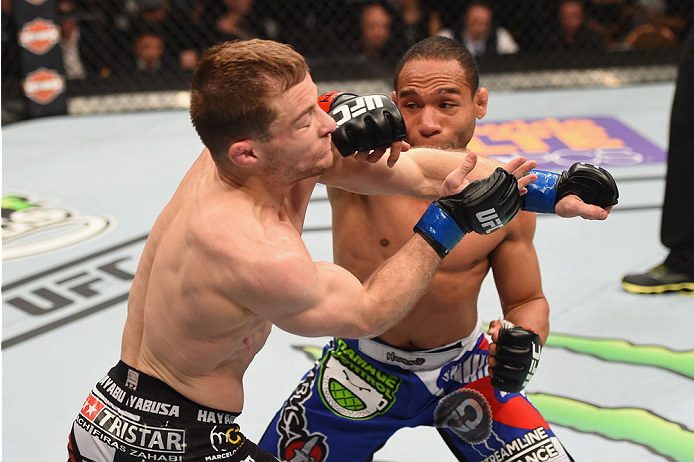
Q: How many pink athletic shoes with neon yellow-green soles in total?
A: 0